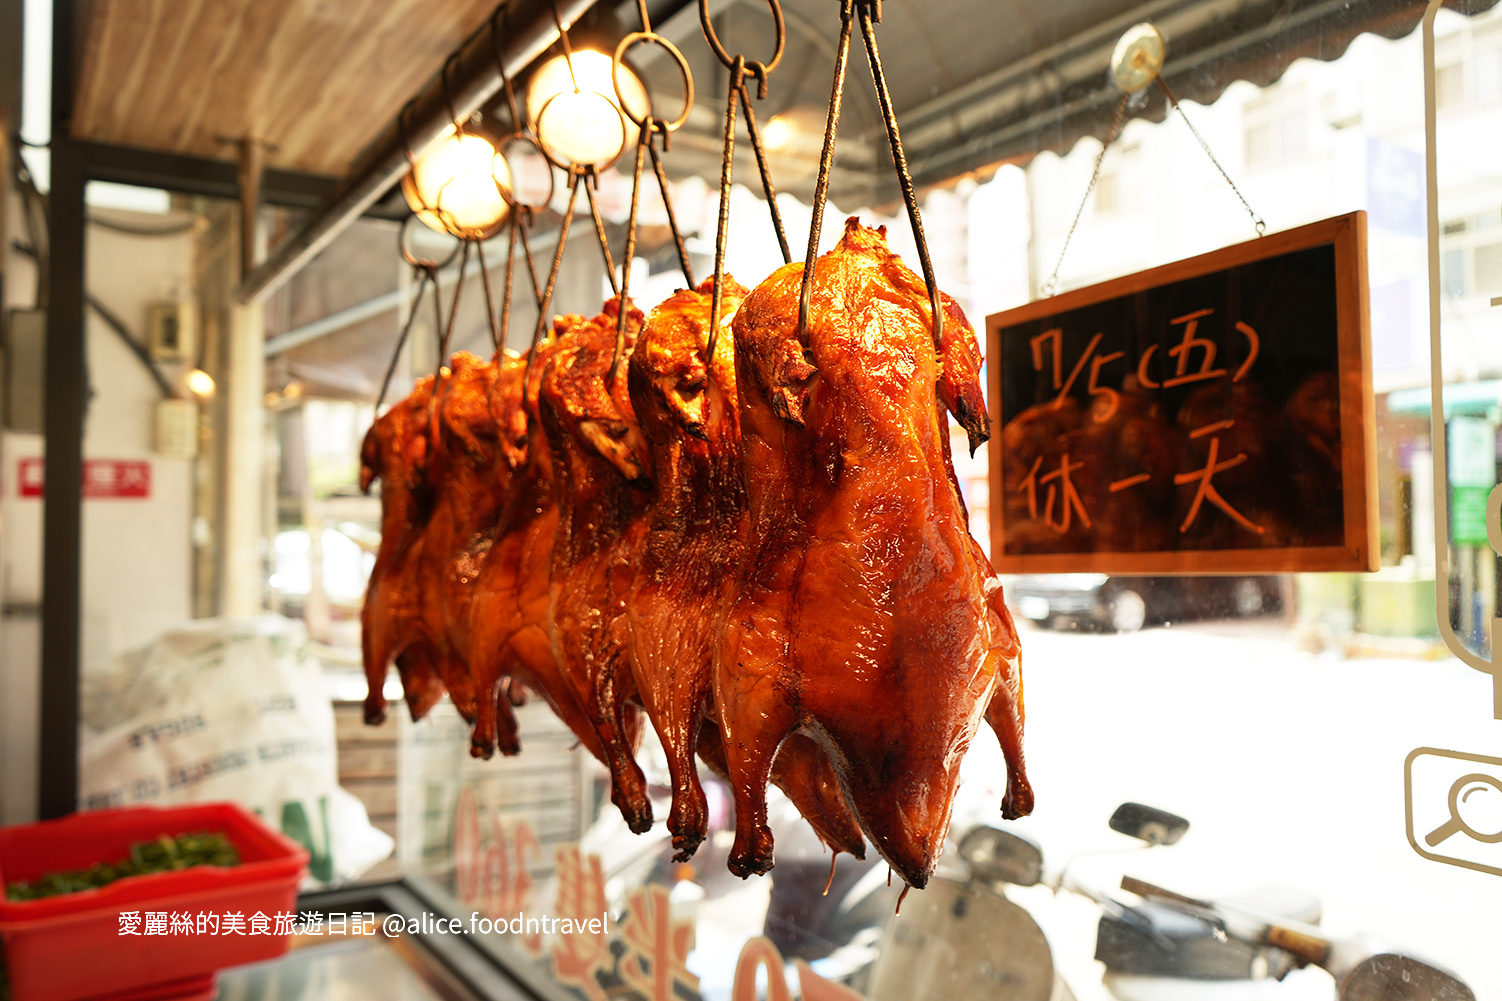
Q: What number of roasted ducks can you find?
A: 7